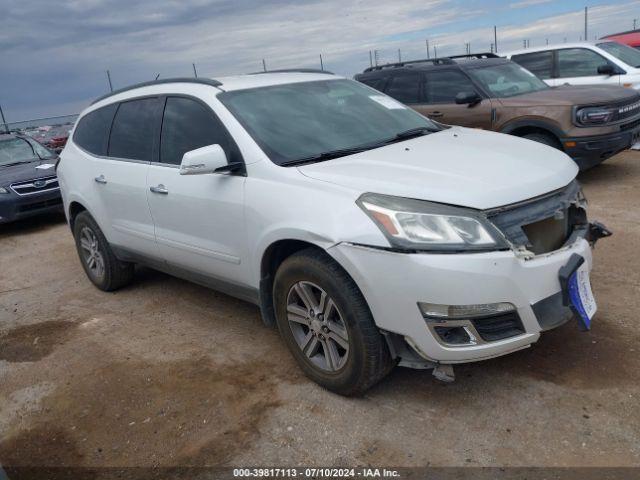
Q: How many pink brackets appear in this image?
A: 0